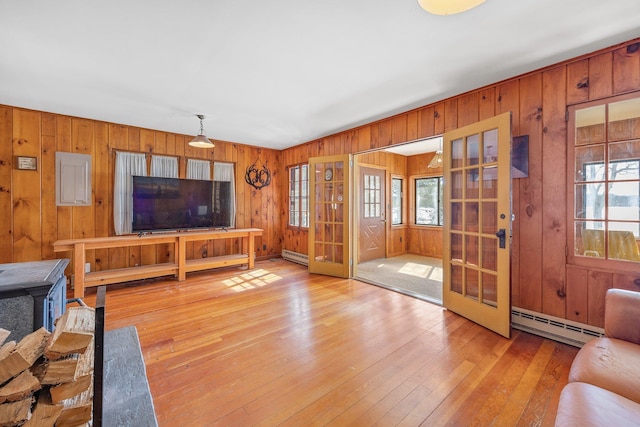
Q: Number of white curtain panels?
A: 4